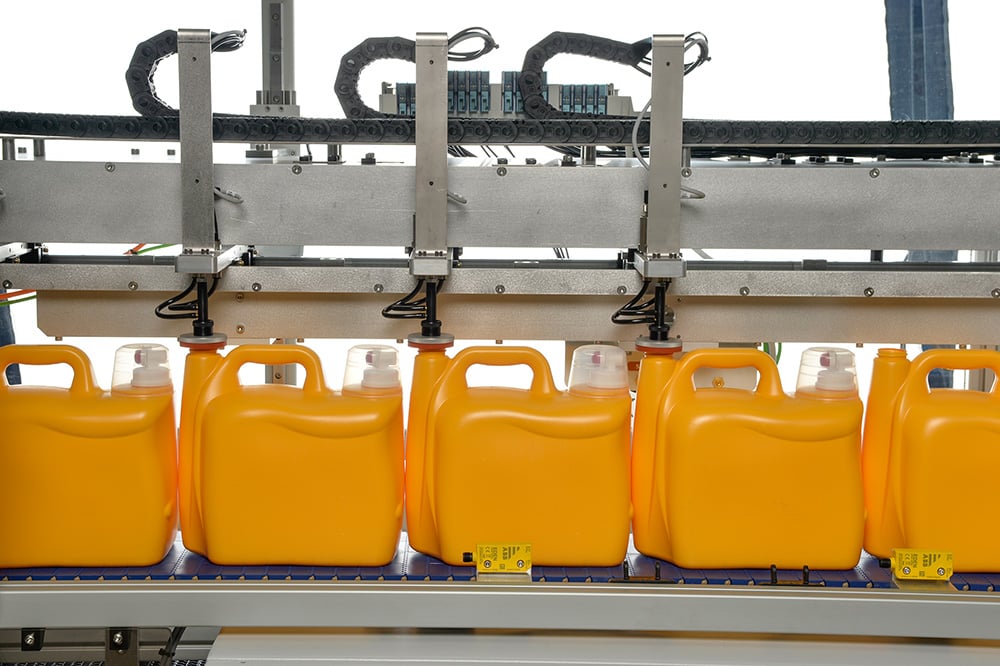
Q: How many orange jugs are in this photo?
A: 5